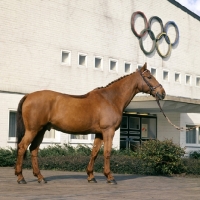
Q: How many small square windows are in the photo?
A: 11